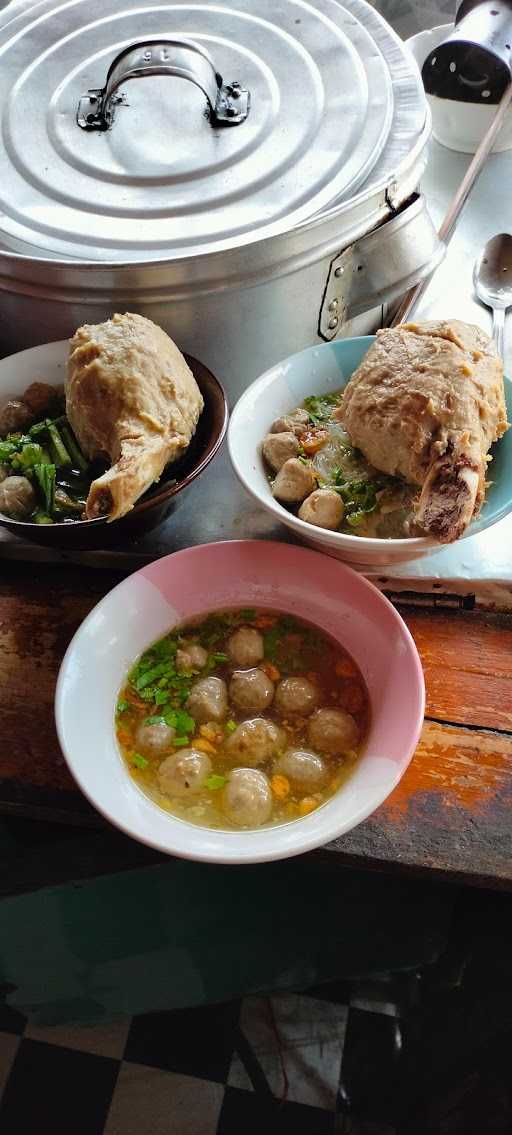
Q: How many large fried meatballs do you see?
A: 2